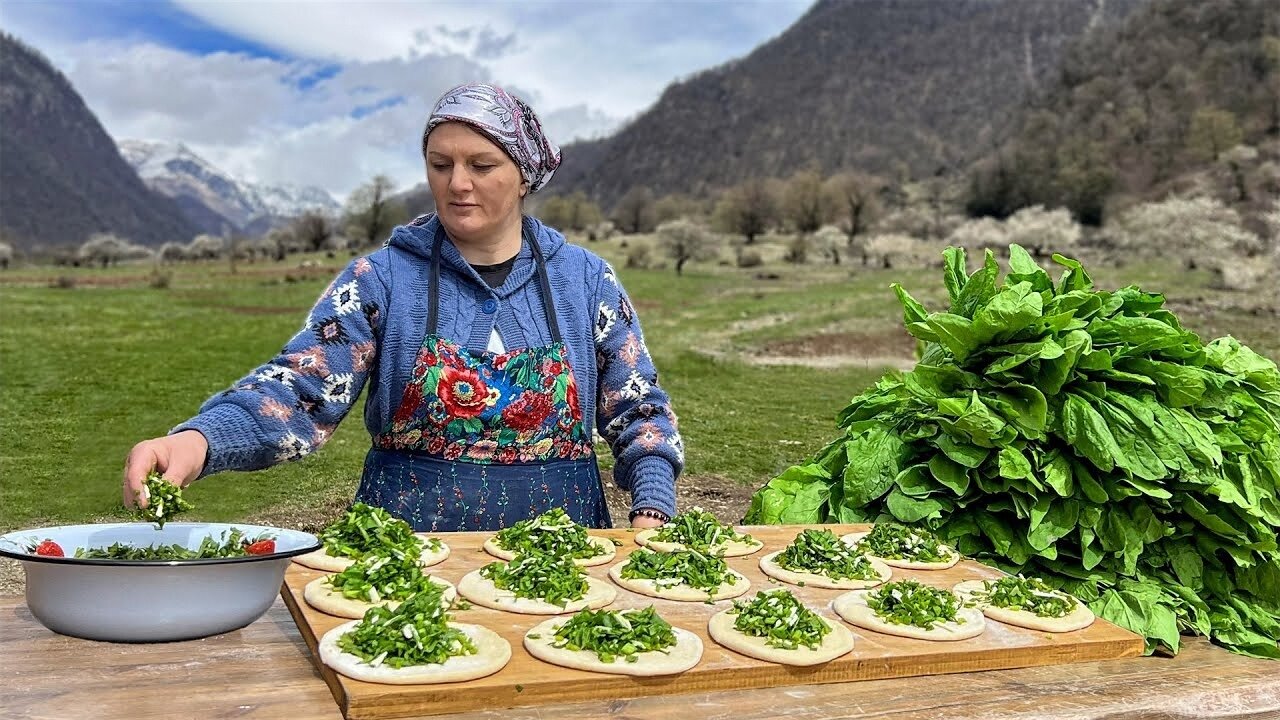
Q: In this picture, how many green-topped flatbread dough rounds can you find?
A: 13